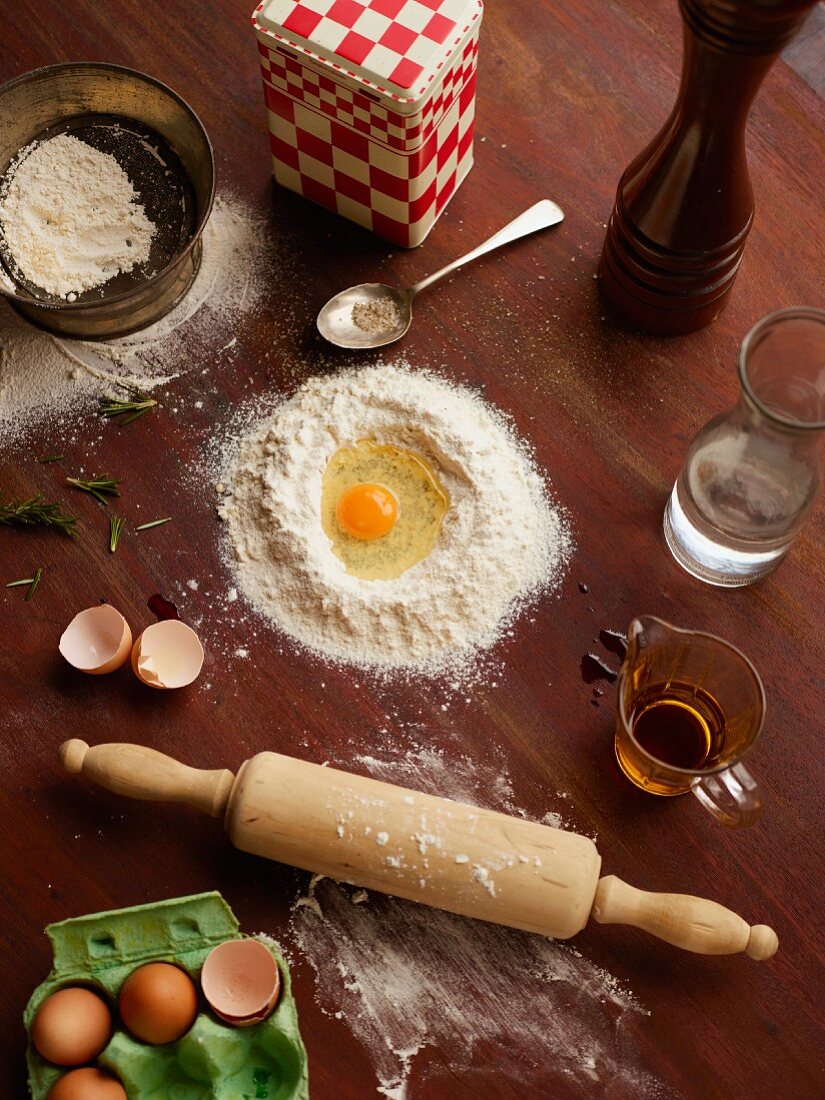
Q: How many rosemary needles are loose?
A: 4